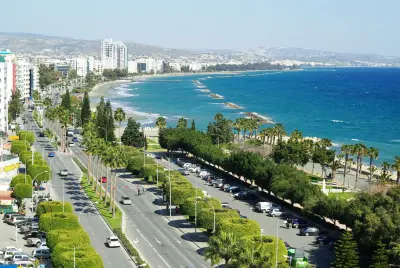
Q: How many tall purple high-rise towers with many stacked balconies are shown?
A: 0